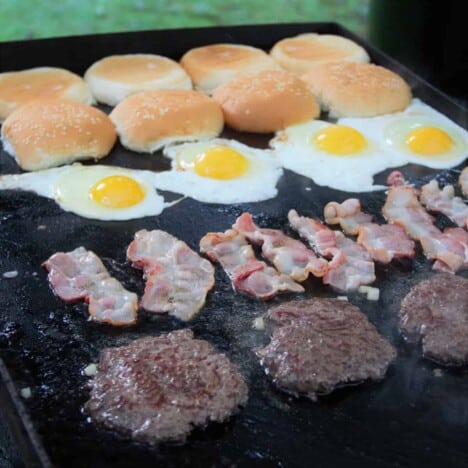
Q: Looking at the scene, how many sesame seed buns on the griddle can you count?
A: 4